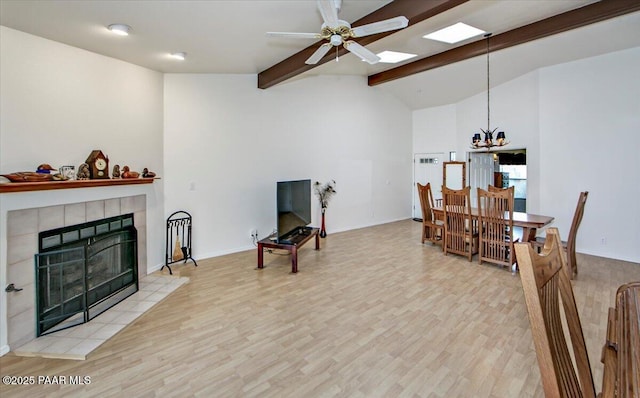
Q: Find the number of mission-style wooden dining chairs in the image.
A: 6